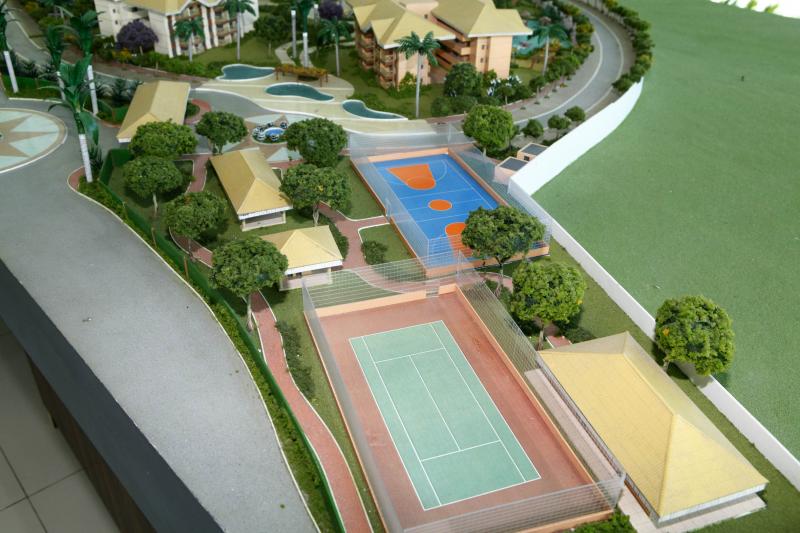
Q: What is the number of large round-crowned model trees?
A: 11